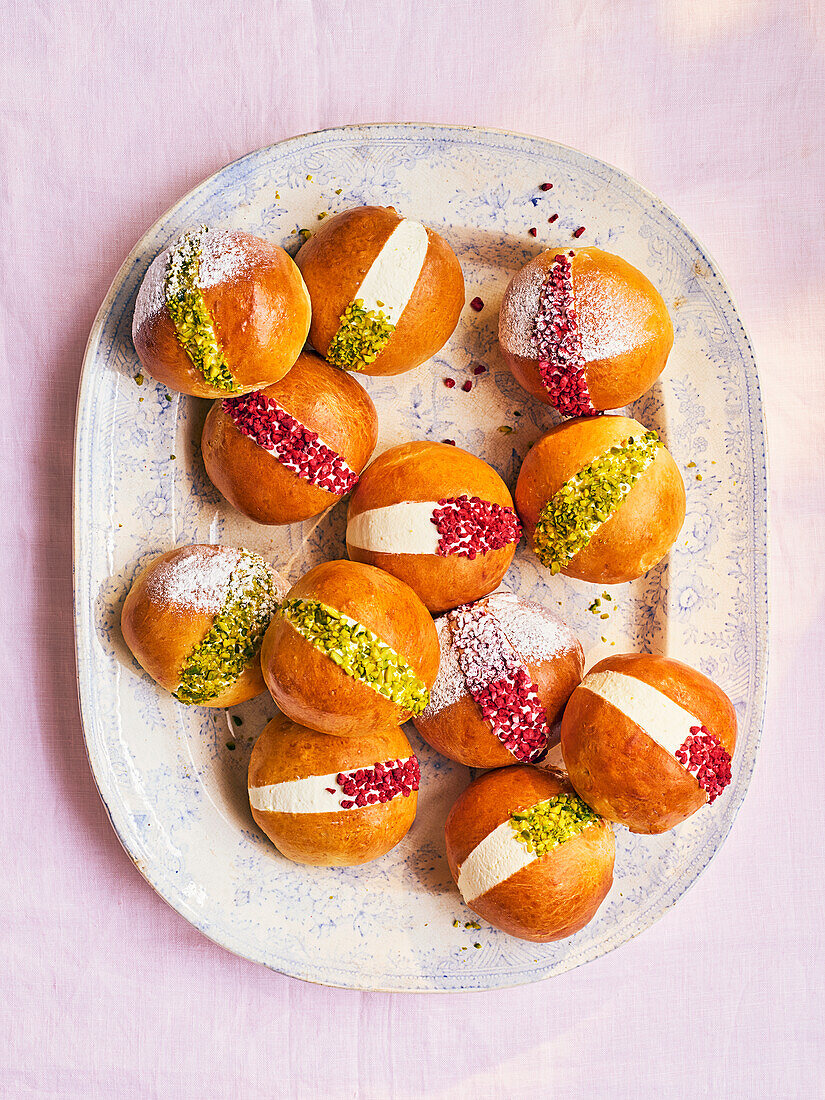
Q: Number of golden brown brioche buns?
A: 12